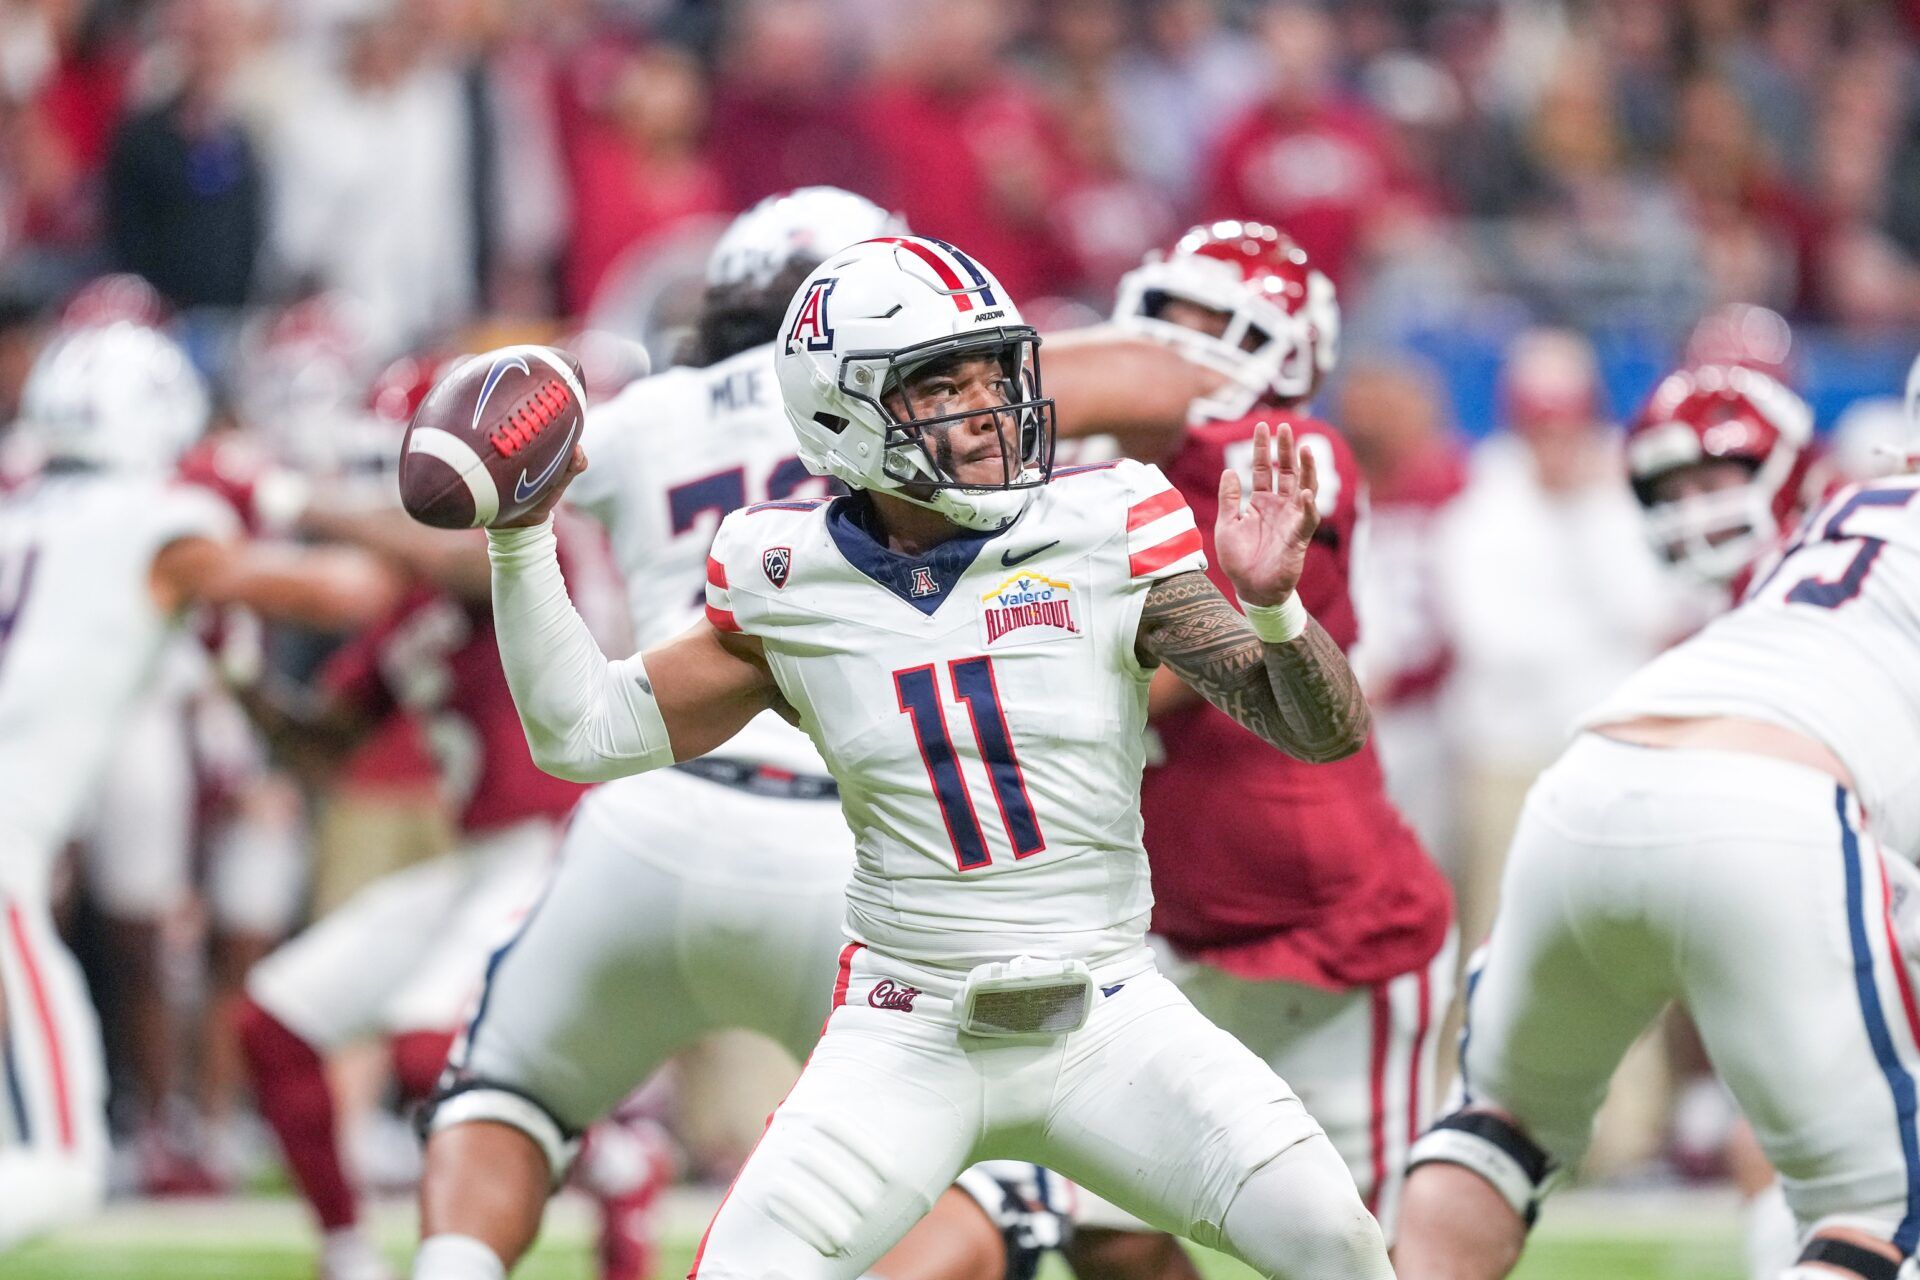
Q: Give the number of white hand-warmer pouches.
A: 1